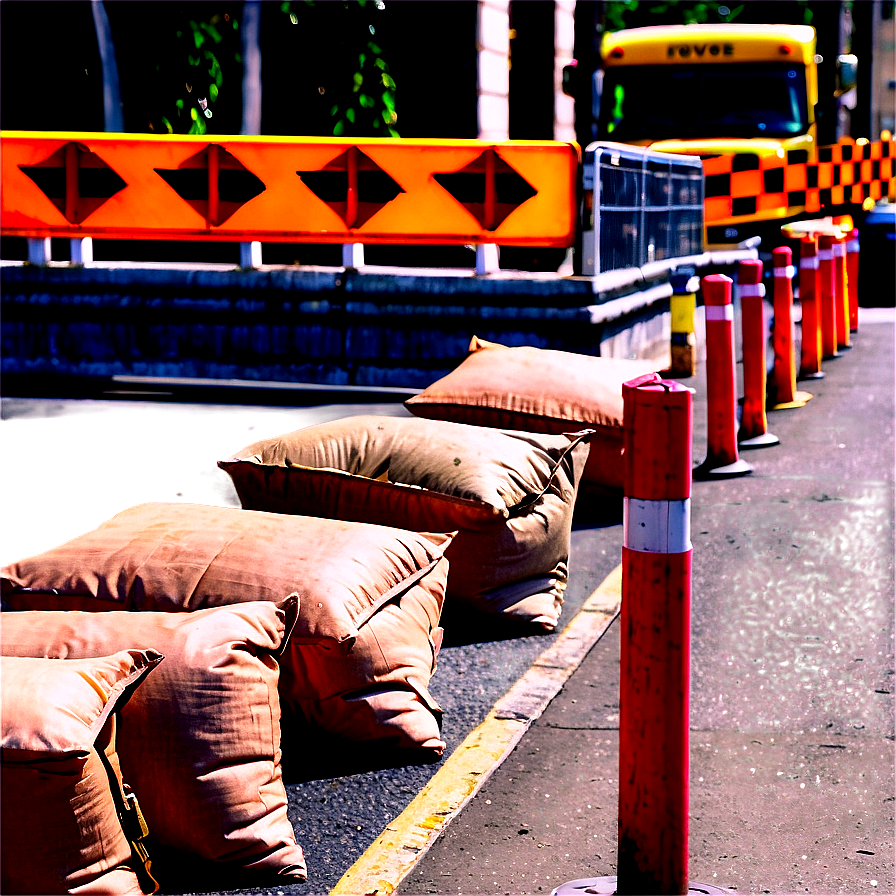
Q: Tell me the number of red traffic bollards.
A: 8